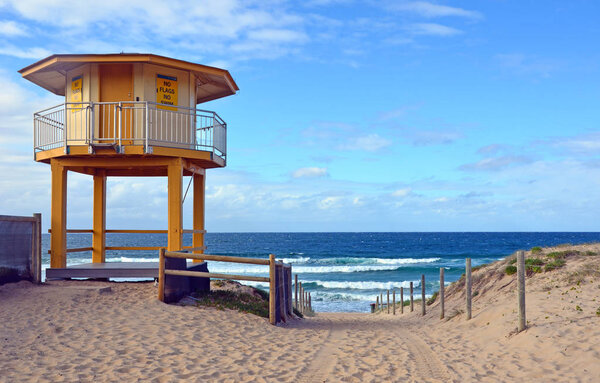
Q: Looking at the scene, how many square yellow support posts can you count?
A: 4